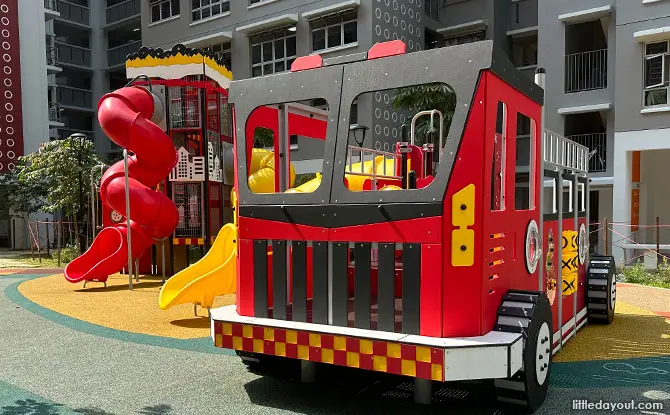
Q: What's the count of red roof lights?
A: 2